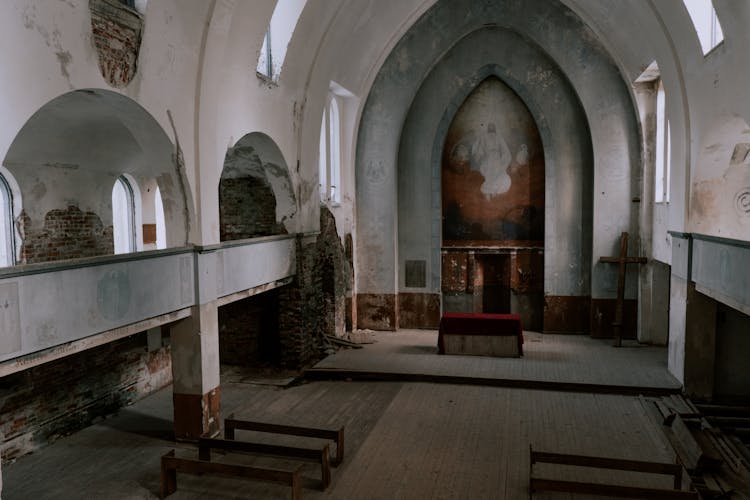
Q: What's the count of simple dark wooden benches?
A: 5